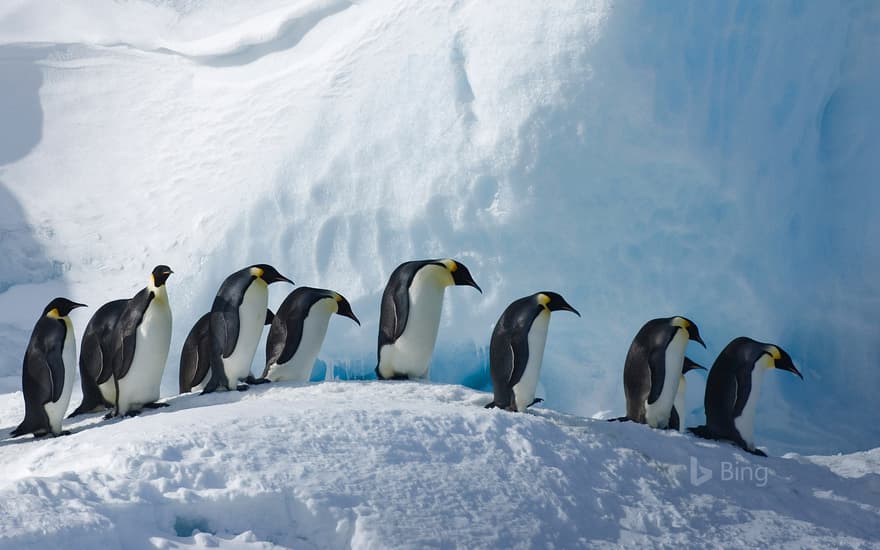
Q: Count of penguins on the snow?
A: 11